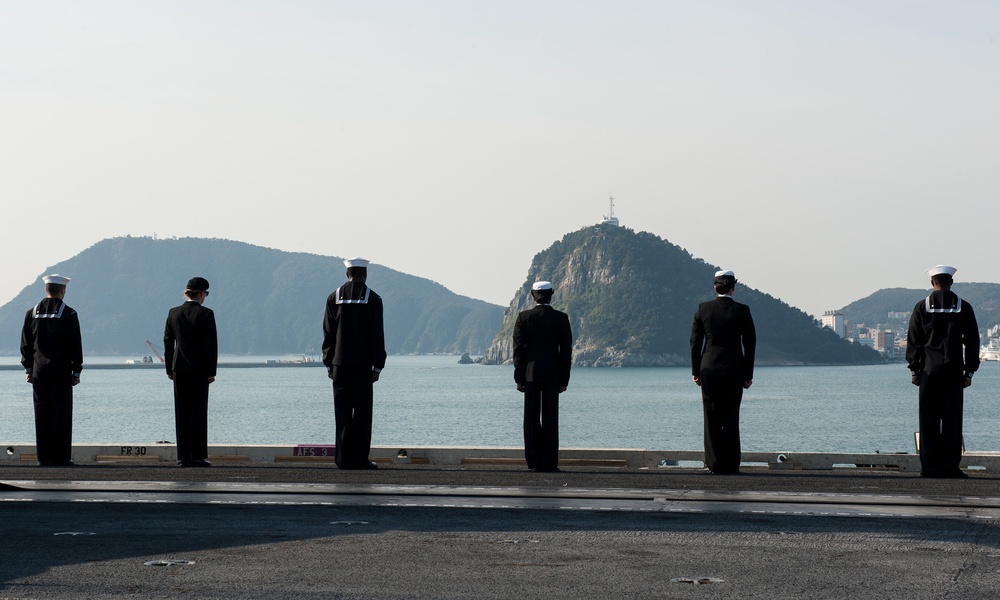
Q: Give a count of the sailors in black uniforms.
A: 6